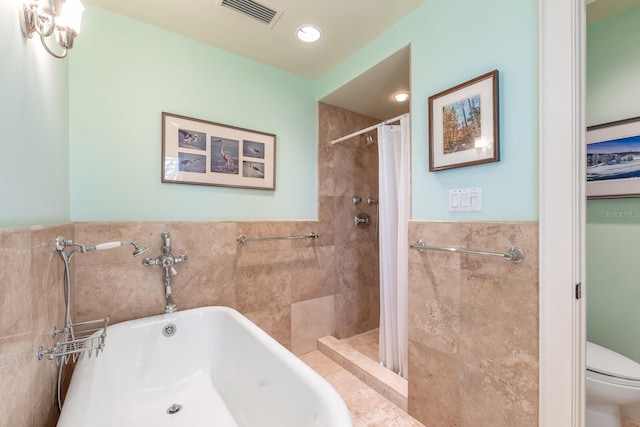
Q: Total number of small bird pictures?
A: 4